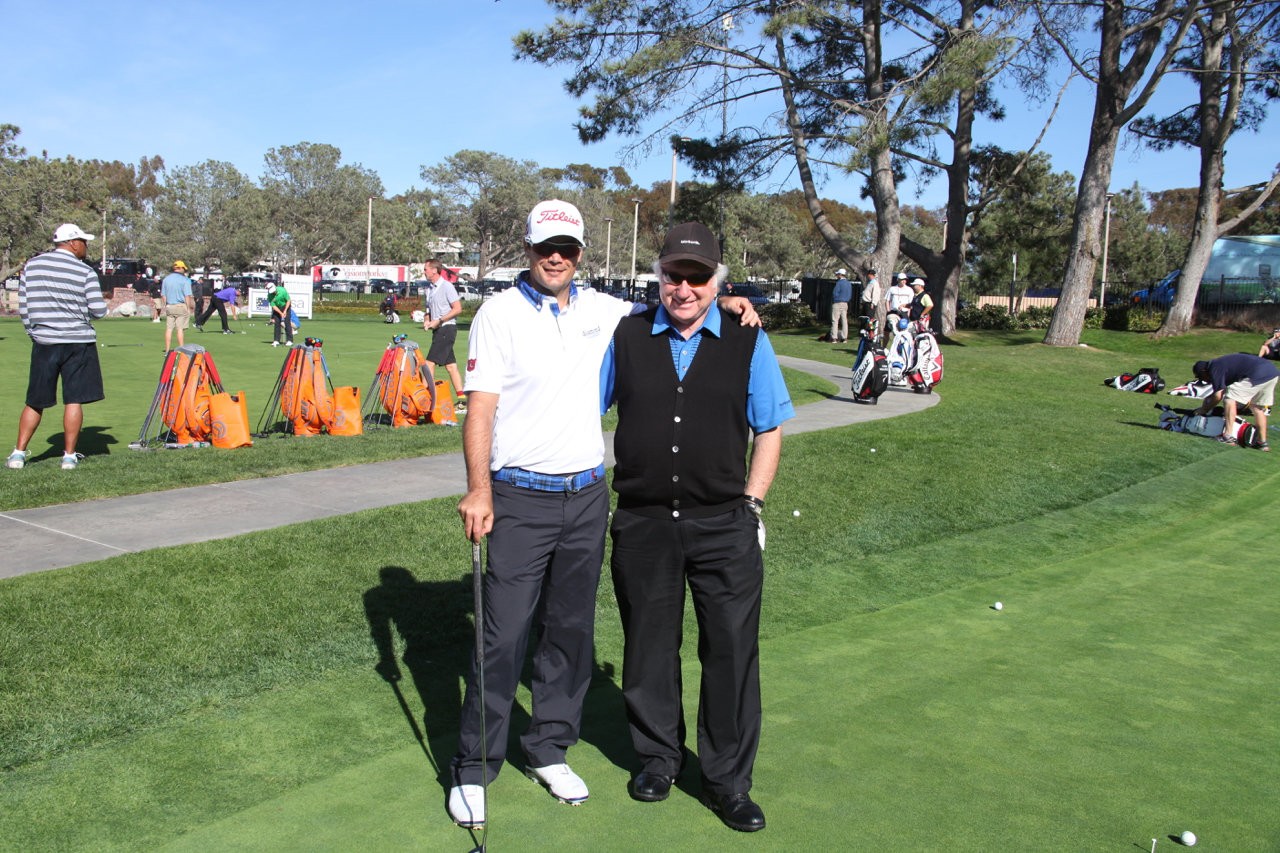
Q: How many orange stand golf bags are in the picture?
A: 3